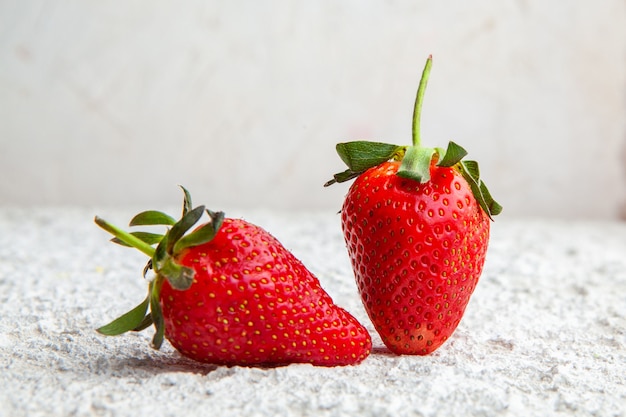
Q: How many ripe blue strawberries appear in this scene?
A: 0